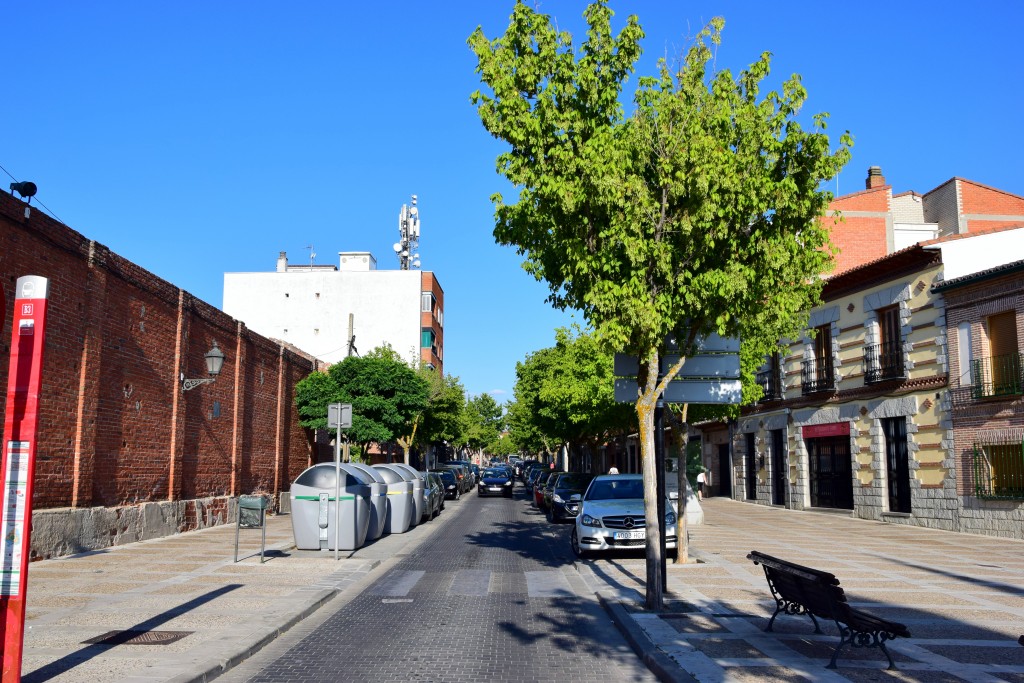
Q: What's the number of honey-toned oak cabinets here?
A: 0